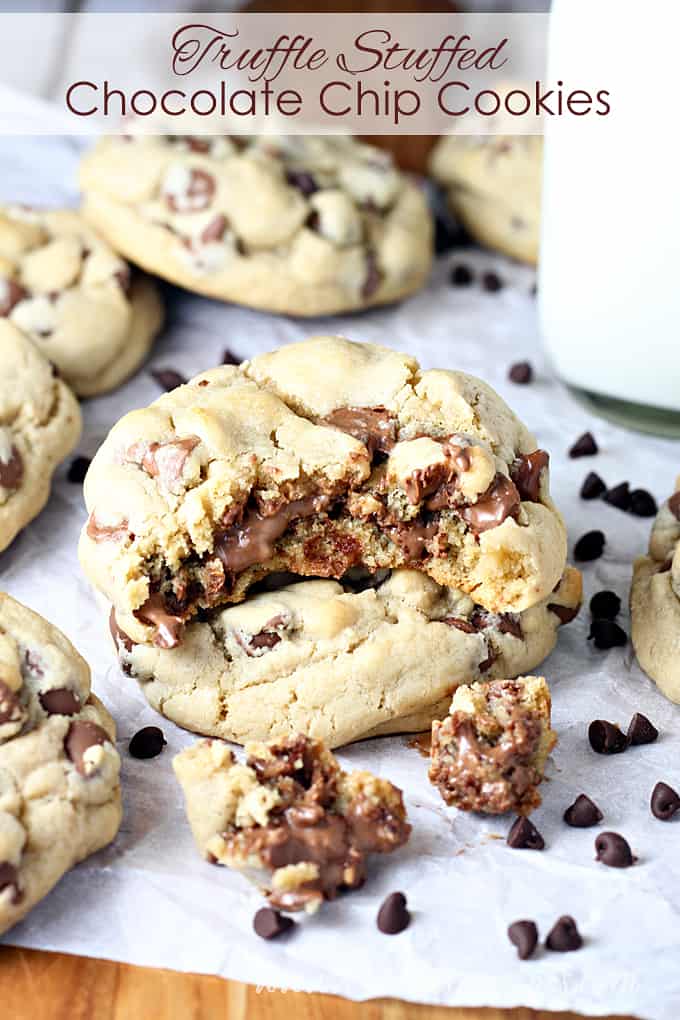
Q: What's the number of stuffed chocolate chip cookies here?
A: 8